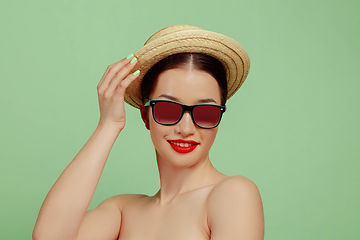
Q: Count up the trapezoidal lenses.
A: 2